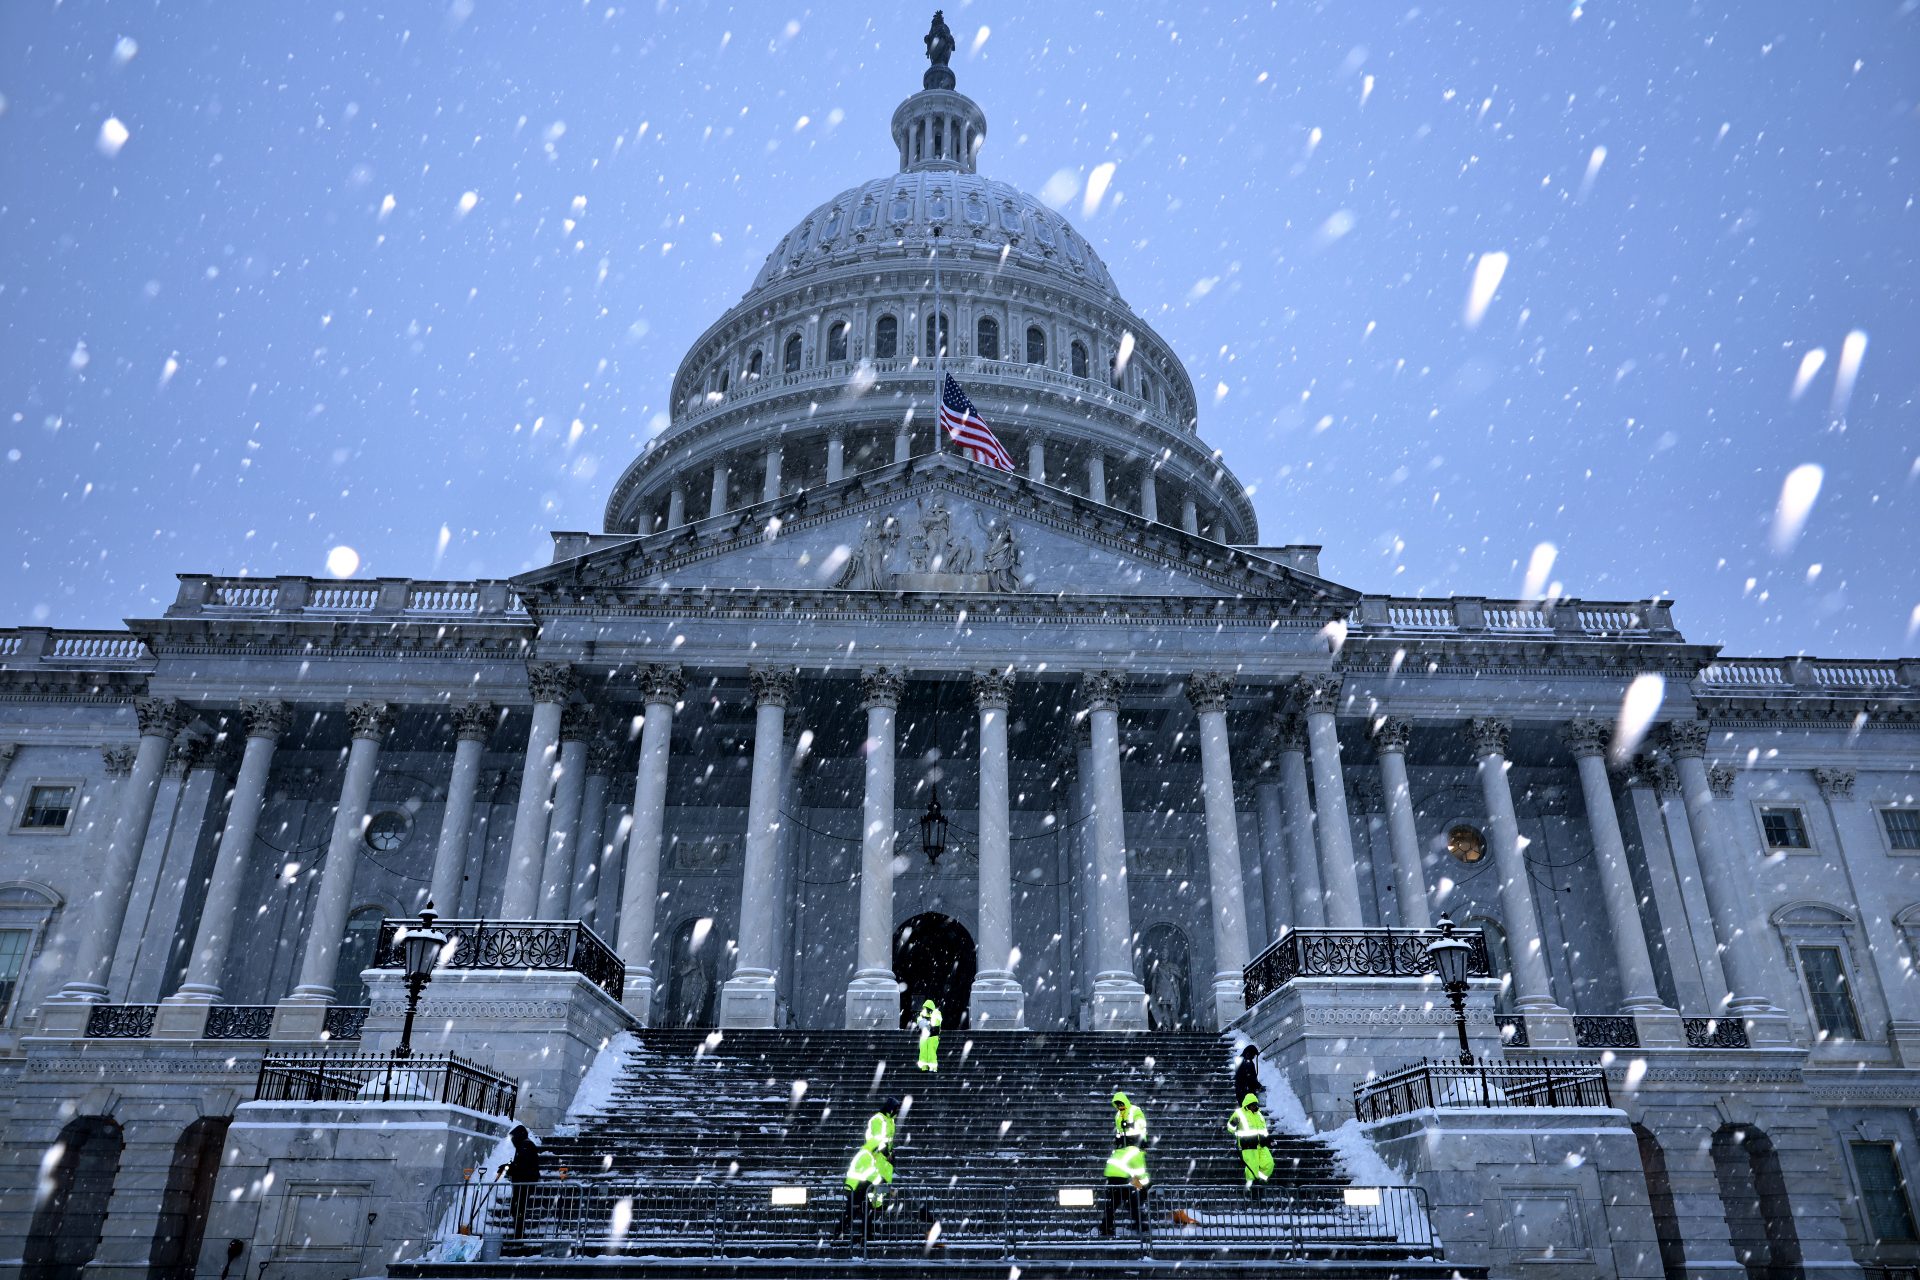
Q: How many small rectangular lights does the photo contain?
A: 3